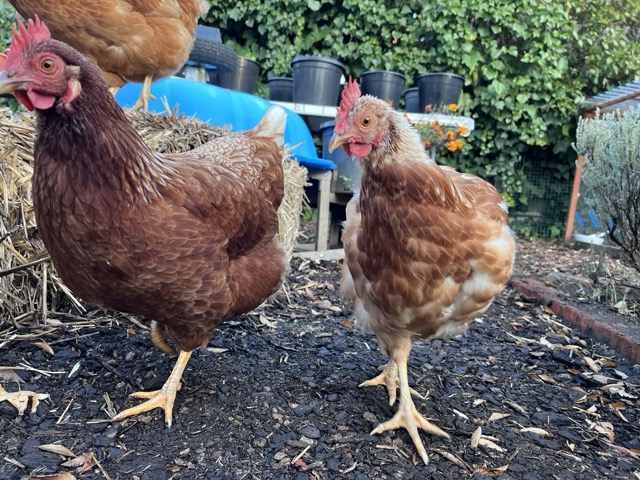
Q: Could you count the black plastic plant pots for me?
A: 6